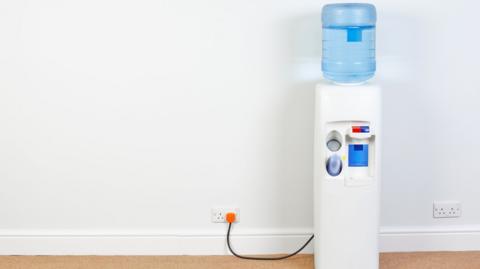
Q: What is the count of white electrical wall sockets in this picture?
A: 2